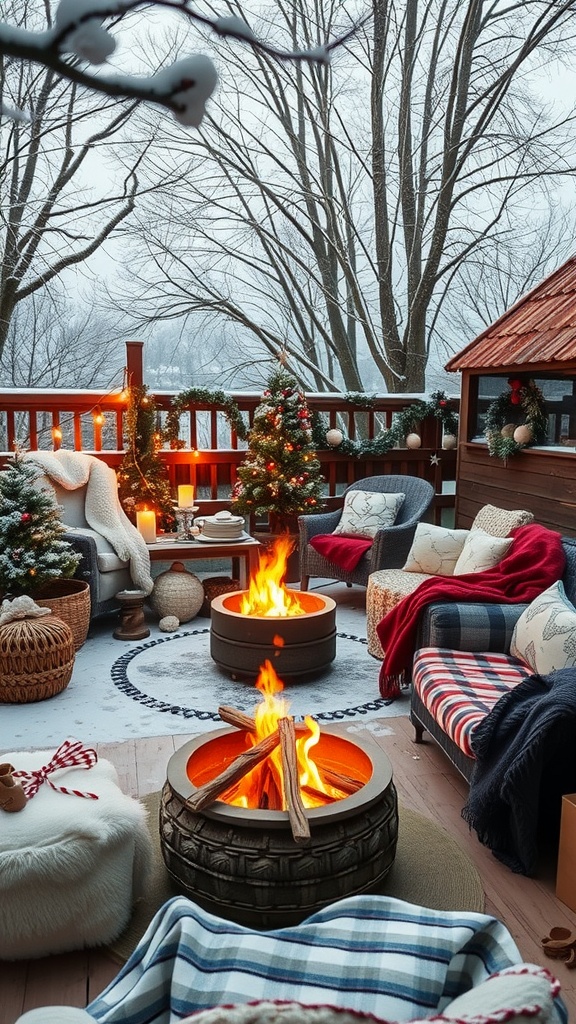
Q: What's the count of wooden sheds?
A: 1